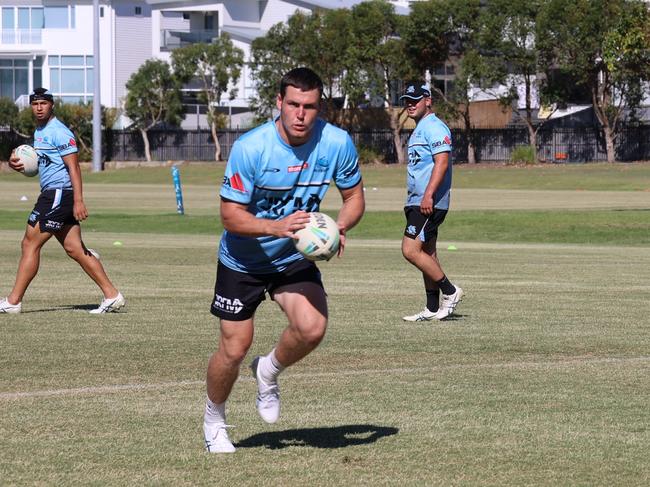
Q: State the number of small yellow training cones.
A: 2